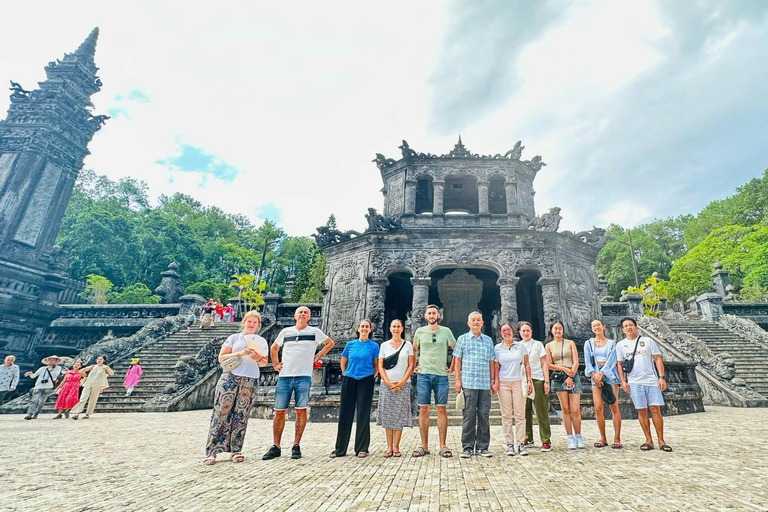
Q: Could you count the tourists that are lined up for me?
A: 11